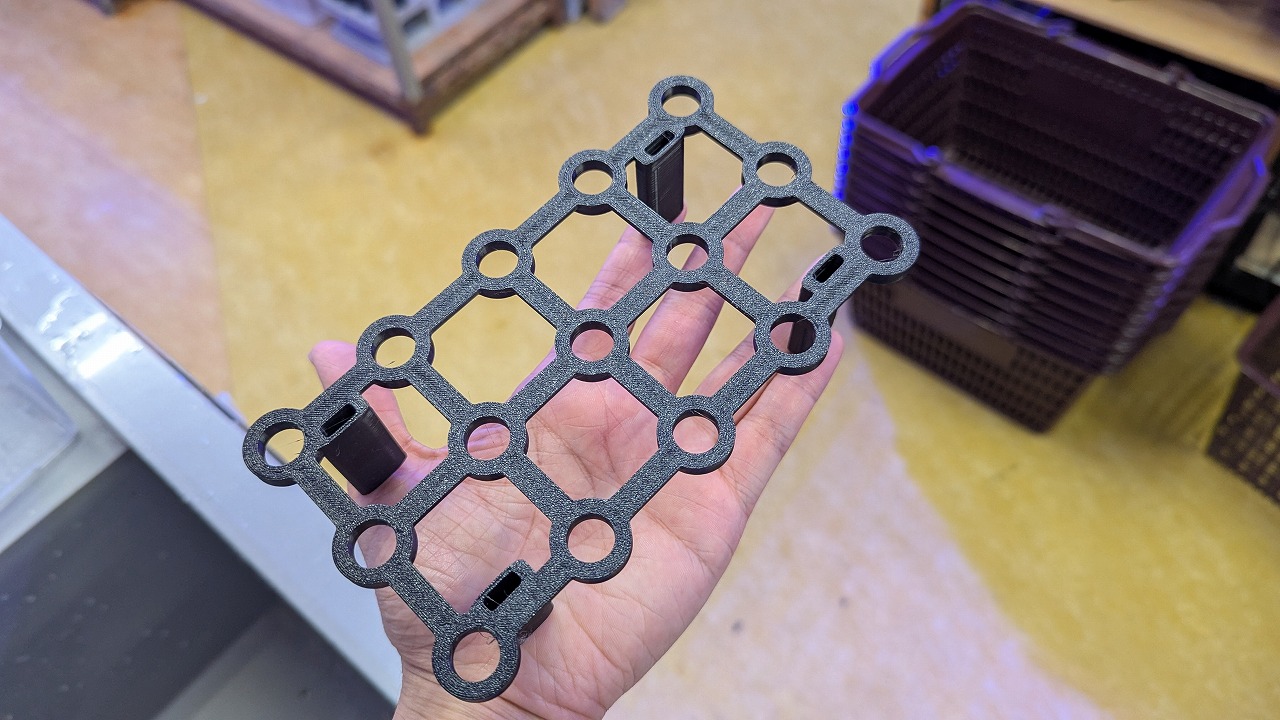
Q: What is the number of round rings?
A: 15